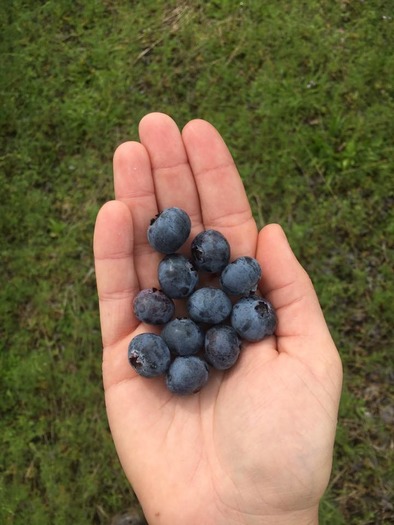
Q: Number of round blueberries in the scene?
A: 11